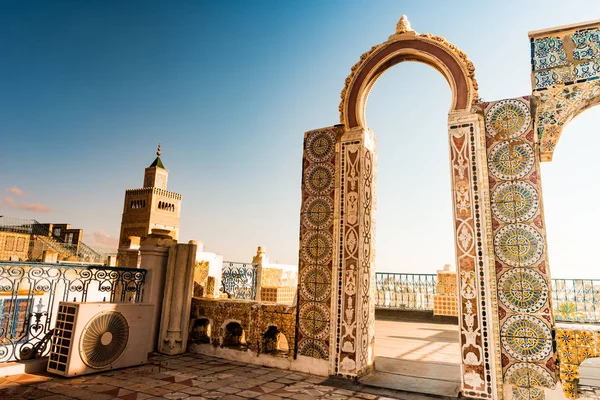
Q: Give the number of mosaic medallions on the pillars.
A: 14